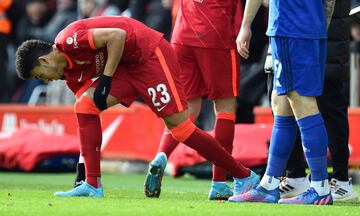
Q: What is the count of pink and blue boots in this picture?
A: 2